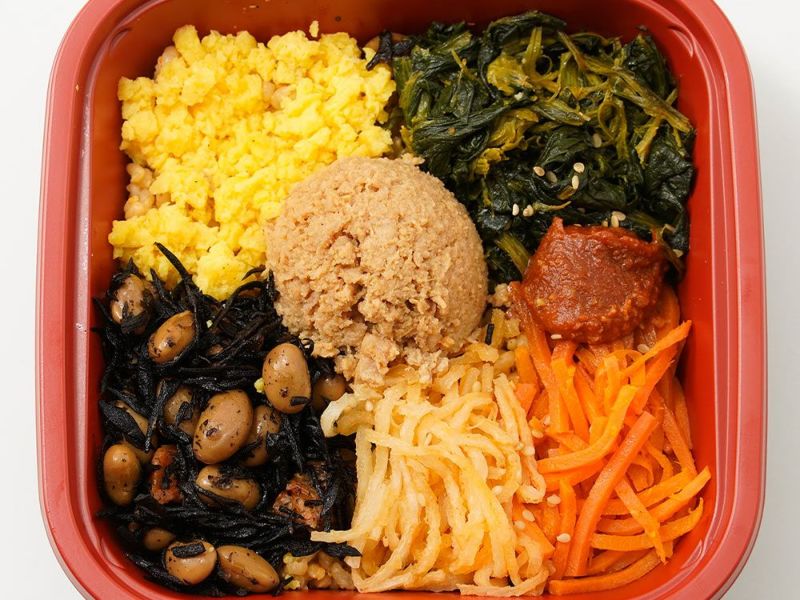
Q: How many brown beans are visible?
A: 13